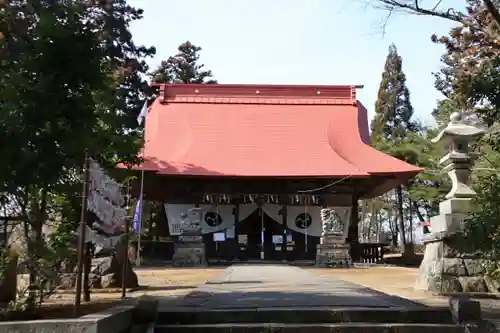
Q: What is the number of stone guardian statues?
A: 2